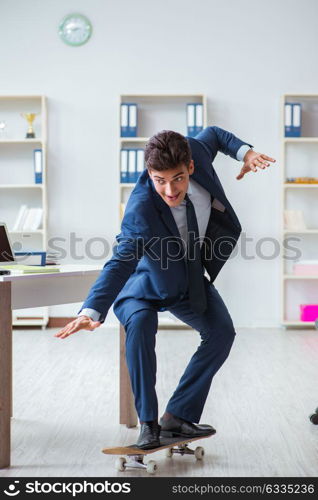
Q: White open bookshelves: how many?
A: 3